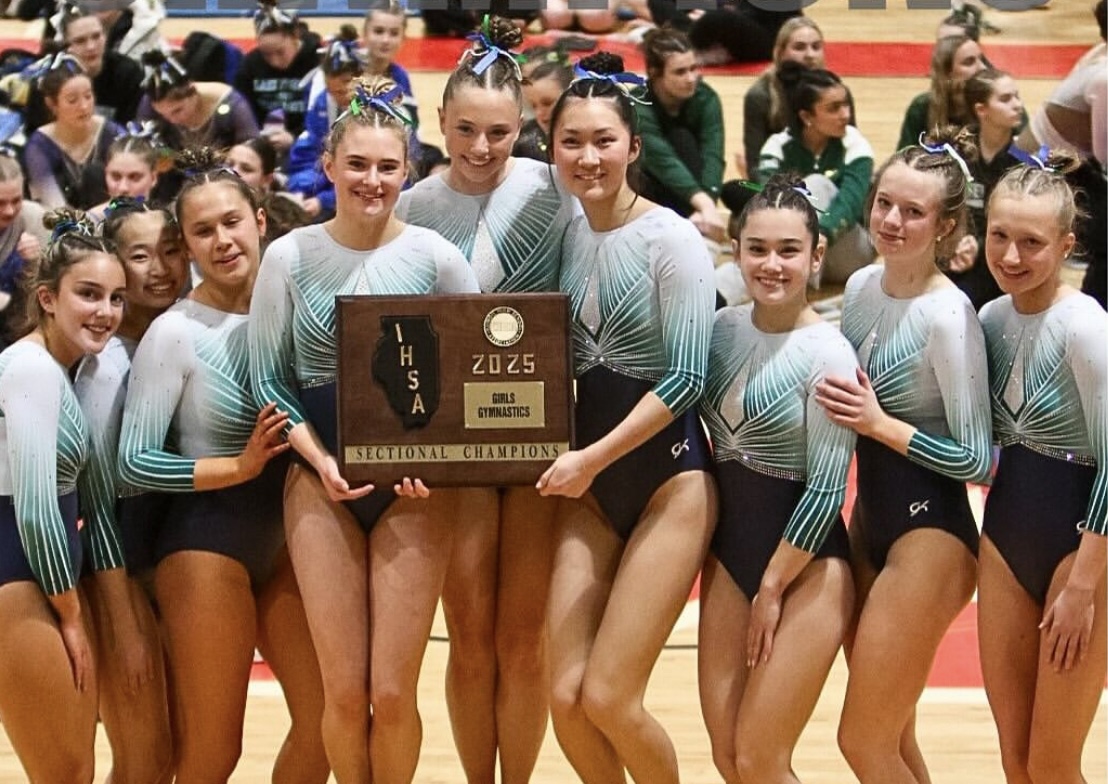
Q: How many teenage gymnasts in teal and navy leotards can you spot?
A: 9